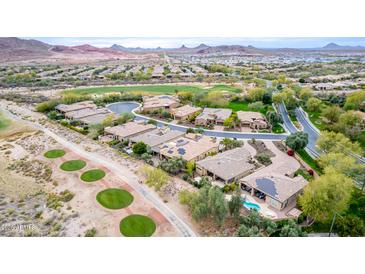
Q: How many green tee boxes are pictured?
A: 5